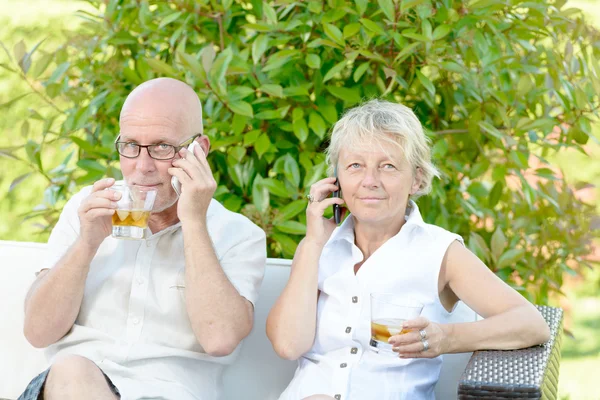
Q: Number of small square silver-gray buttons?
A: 5